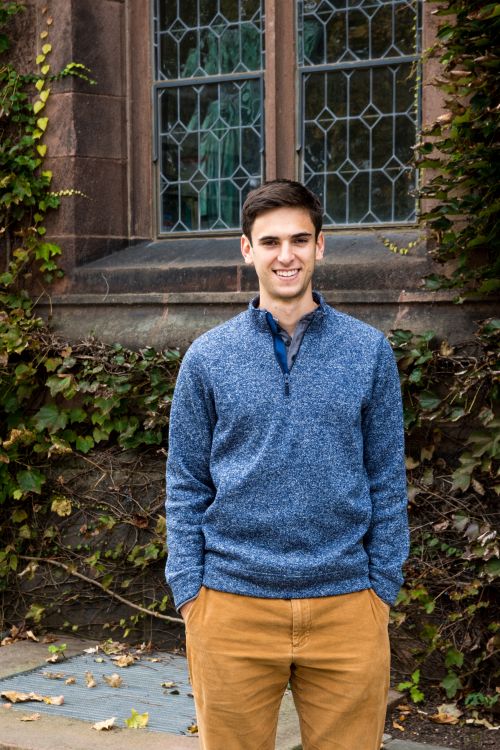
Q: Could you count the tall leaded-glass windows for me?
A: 2